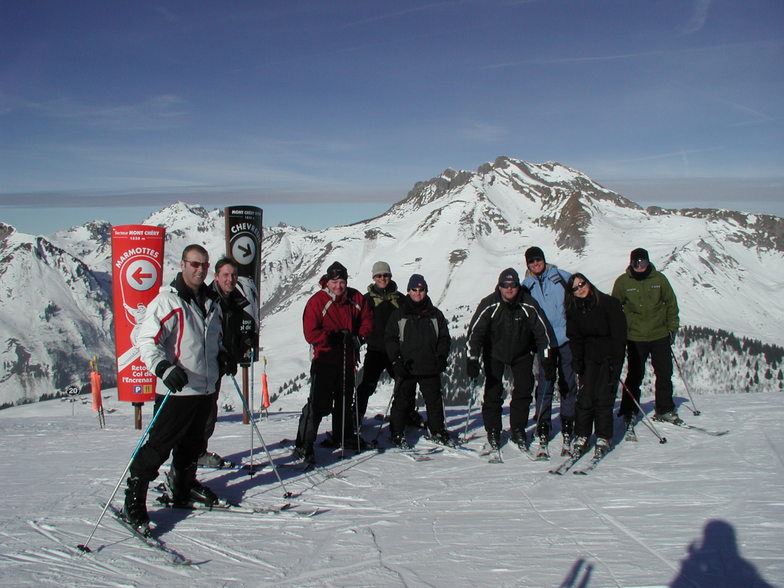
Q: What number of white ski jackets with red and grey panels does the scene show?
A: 1